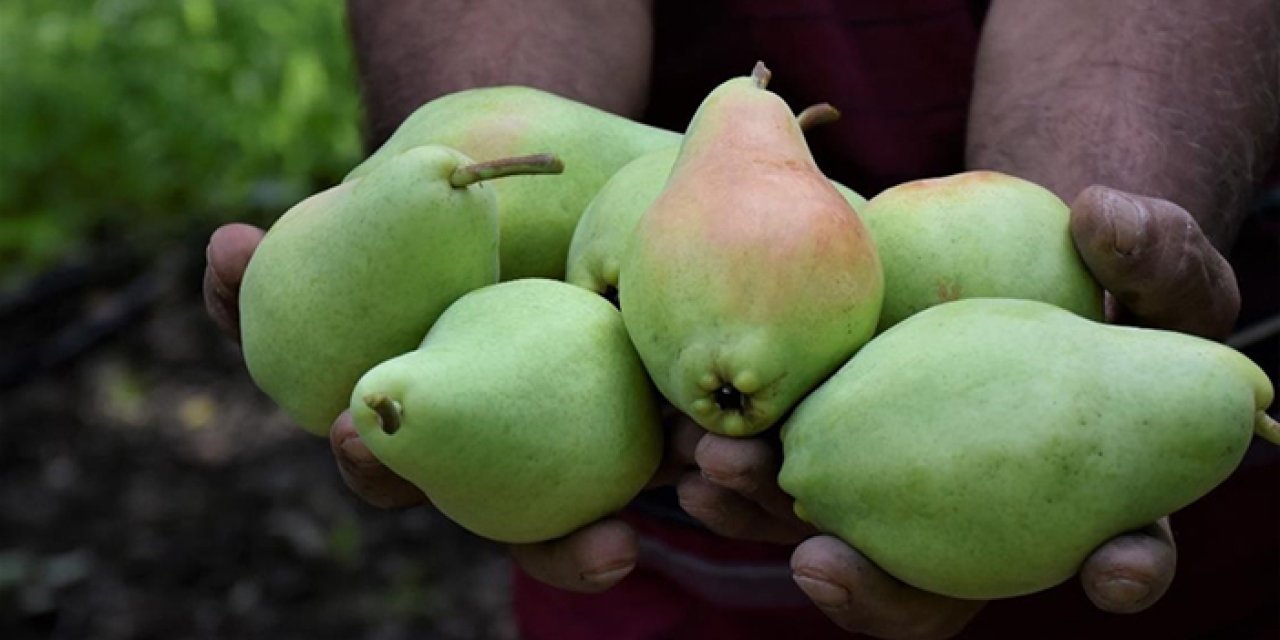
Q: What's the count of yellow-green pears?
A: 7